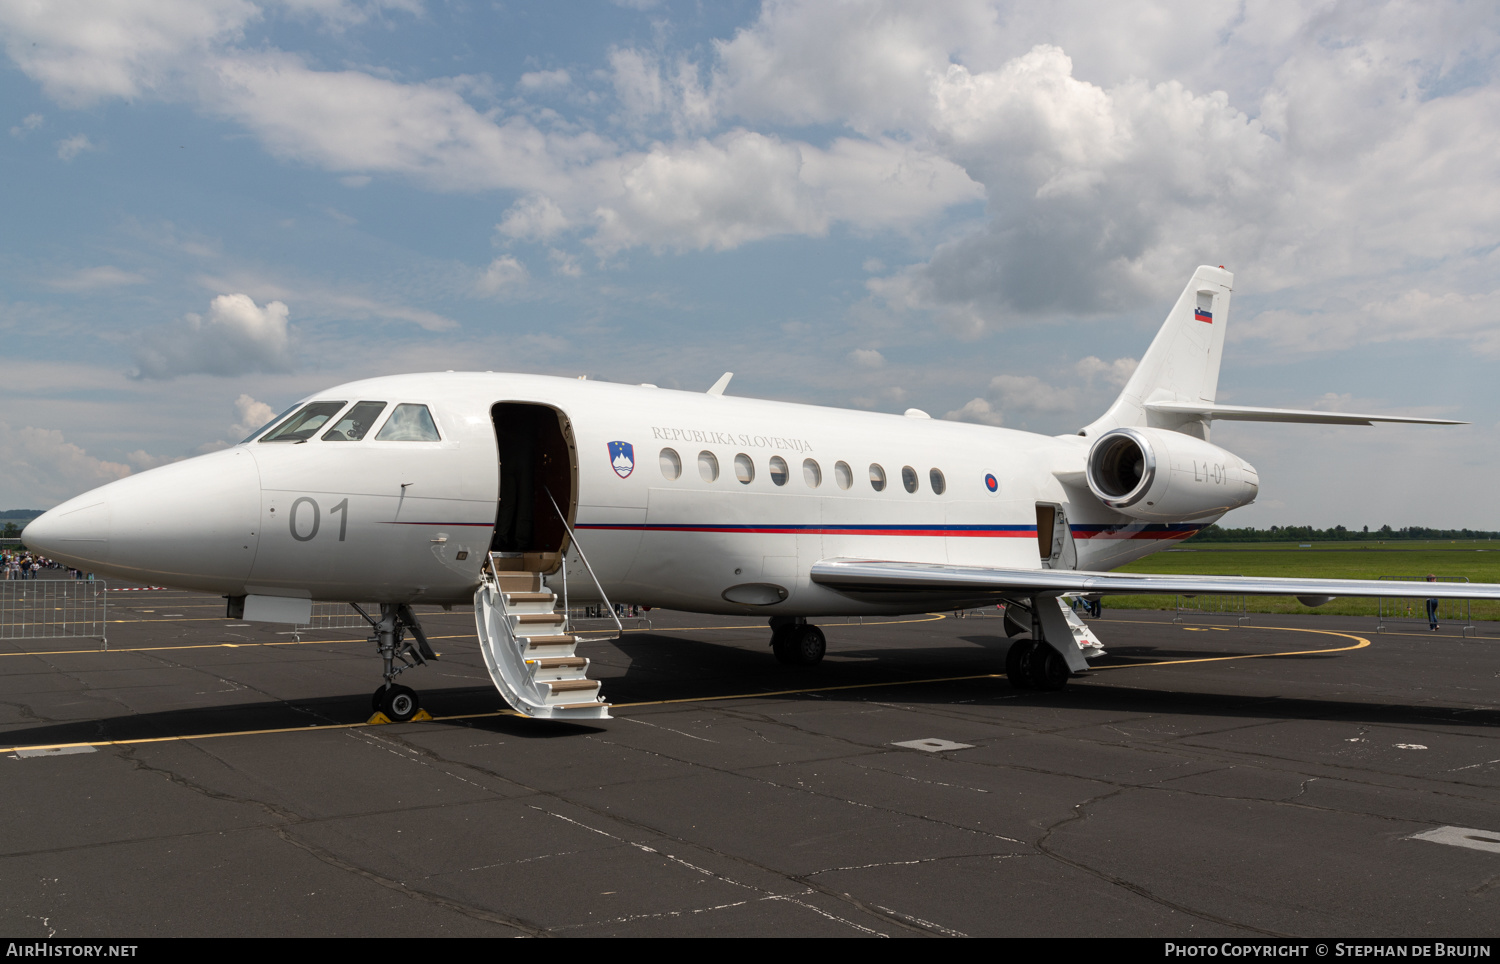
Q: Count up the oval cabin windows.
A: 9